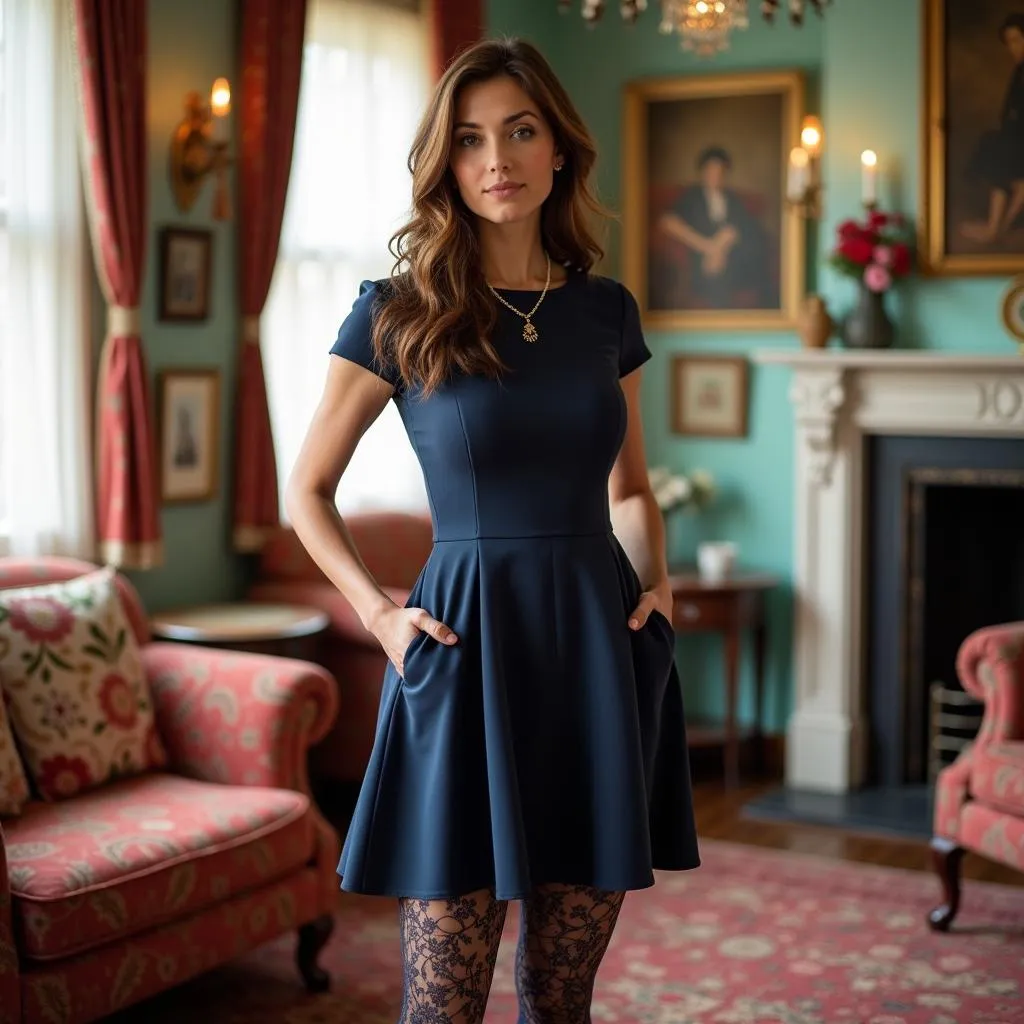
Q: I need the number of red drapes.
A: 3